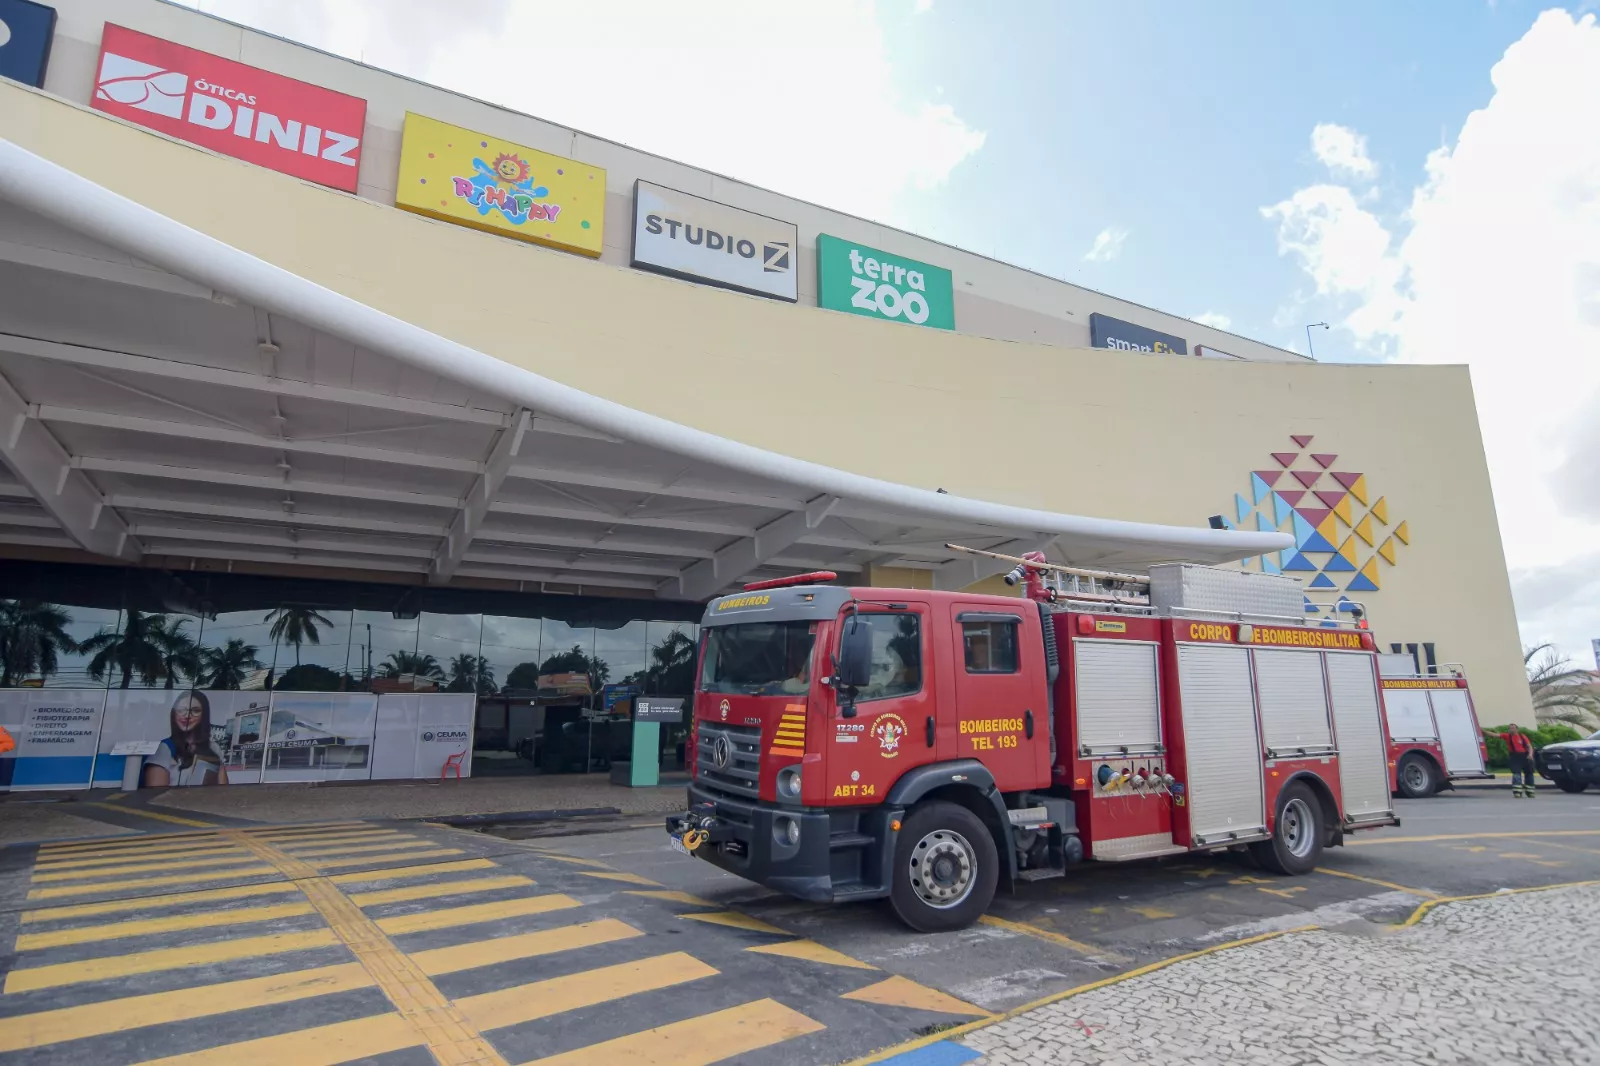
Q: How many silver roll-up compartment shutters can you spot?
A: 6